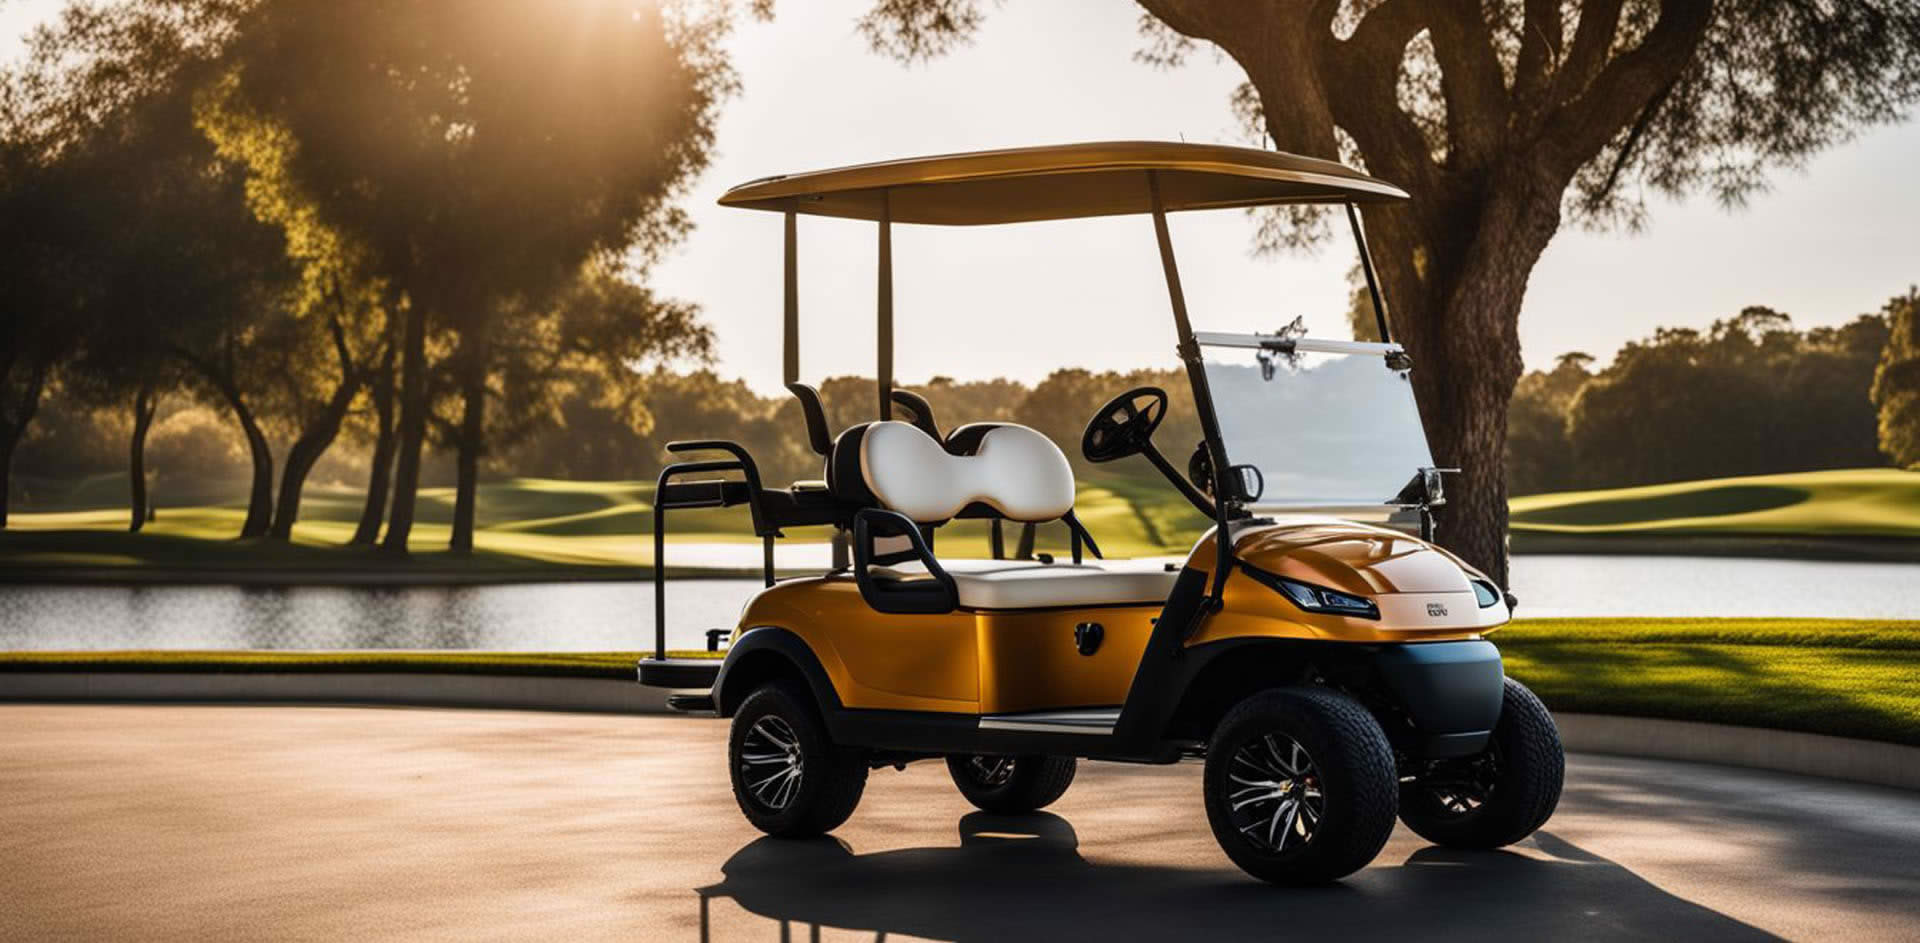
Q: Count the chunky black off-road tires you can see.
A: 4